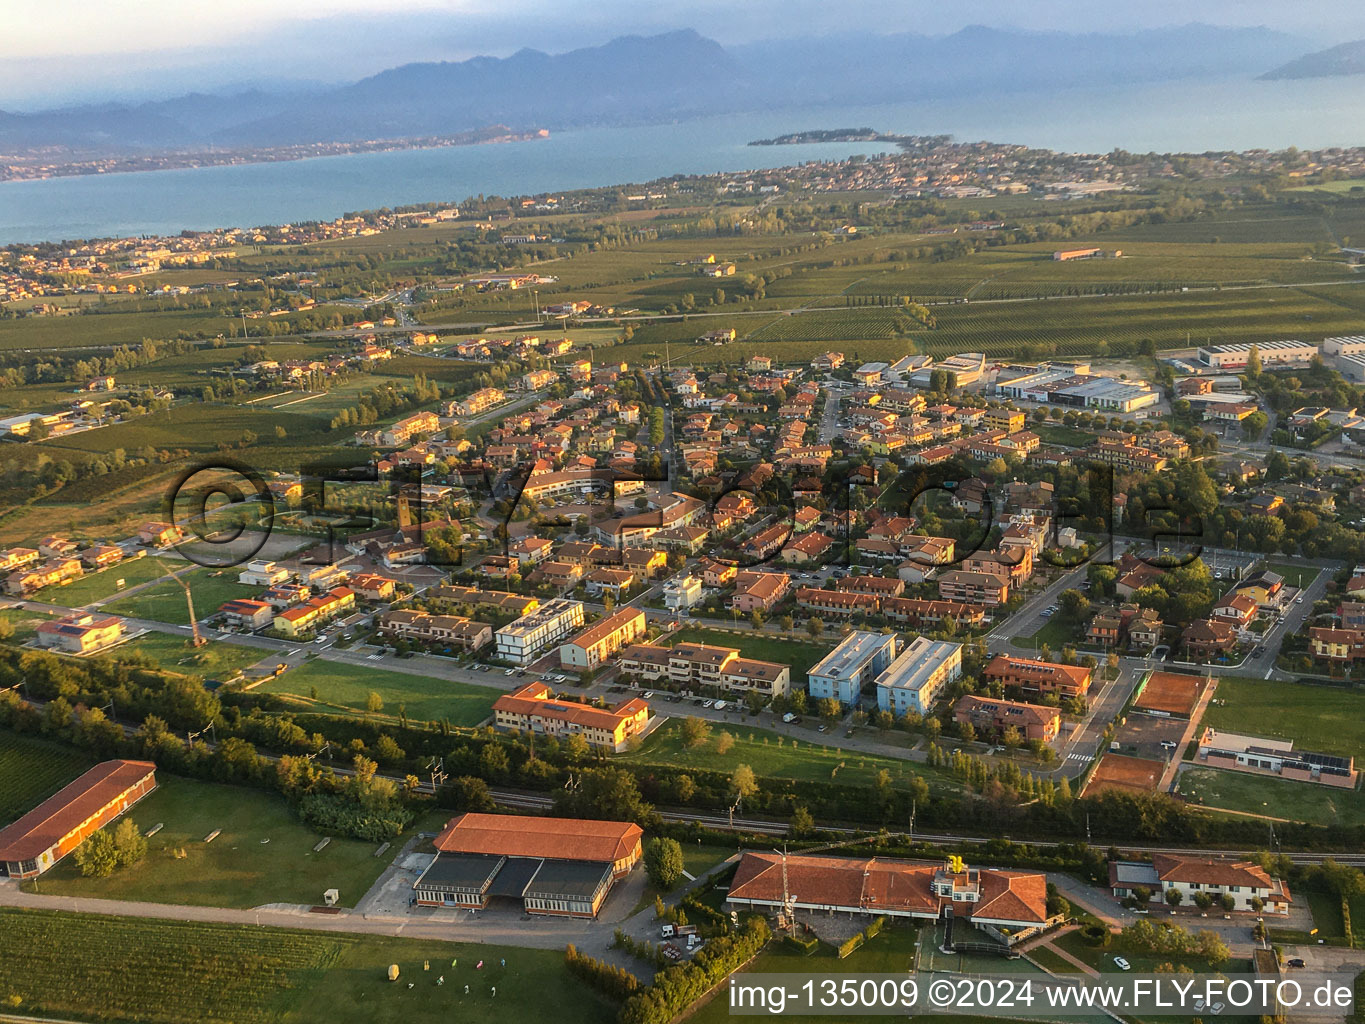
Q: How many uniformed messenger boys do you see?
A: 0